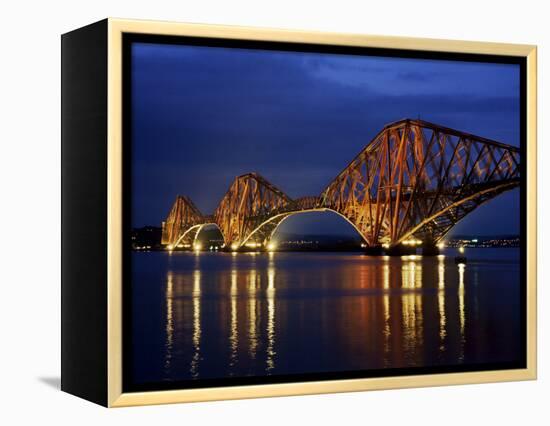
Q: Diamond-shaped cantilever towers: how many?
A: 3